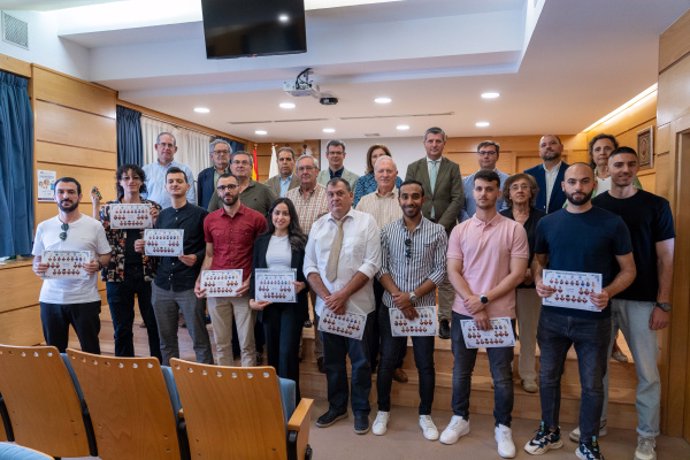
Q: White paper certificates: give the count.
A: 9